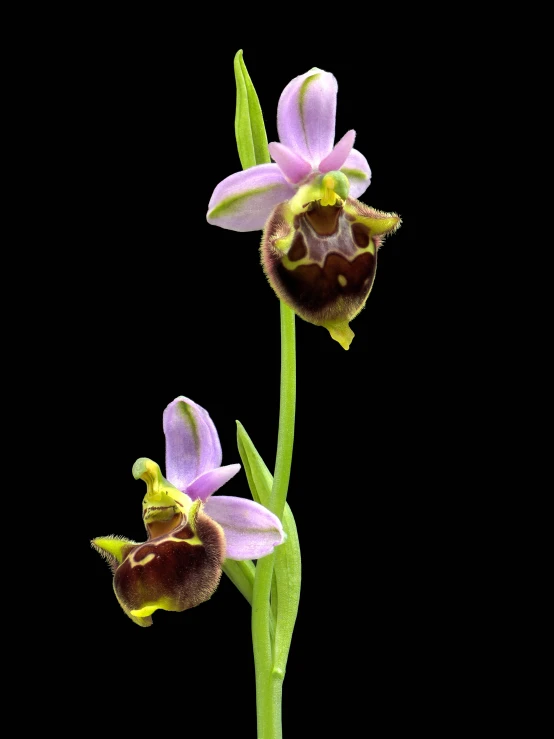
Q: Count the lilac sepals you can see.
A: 5